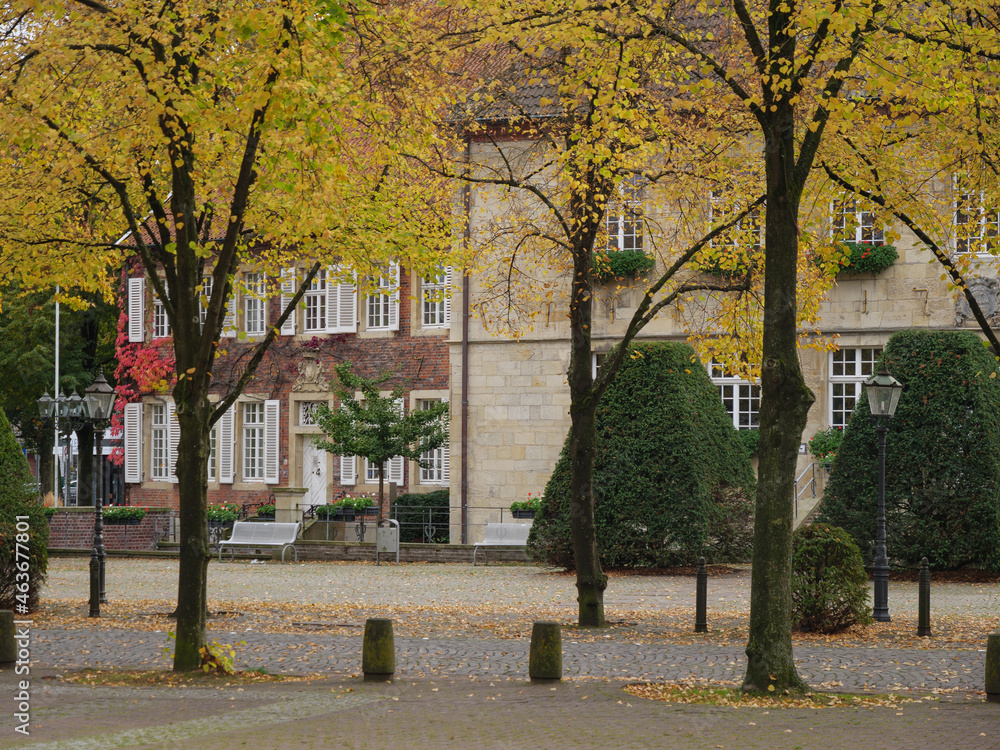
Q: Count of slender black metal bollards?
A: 3